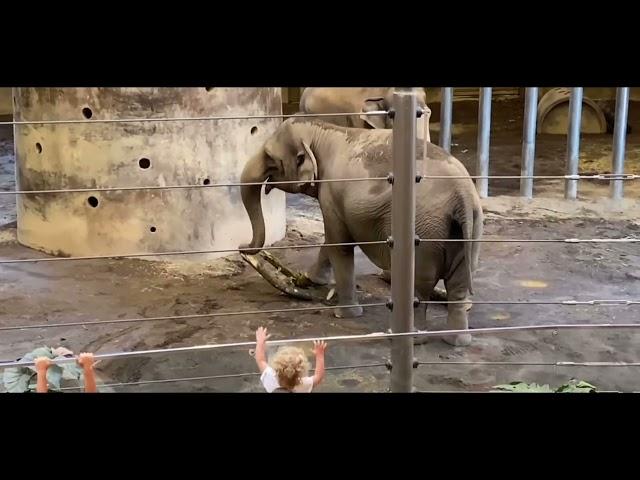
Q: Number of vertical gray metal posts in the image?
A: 6